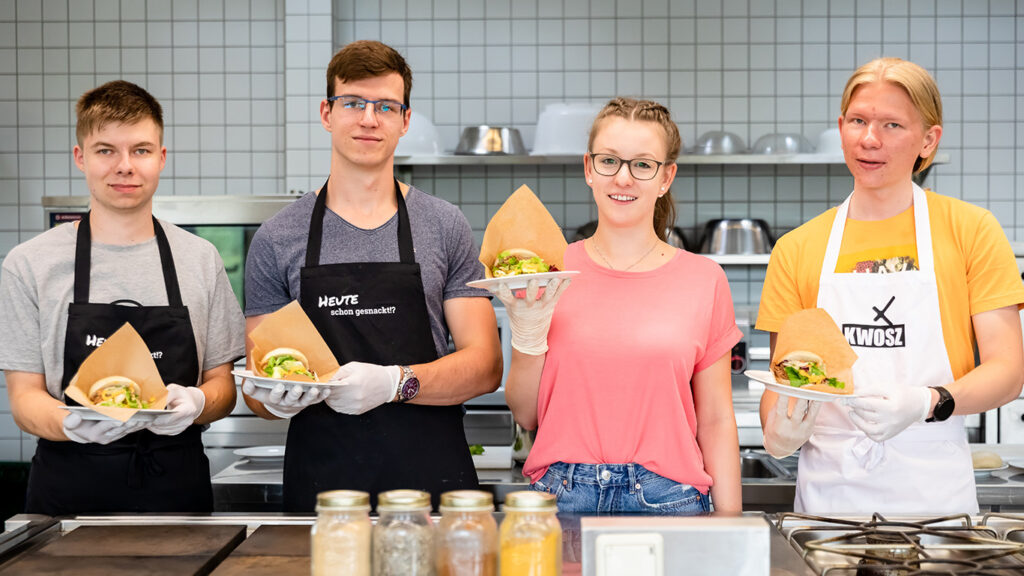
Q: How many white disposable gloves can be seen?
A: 7